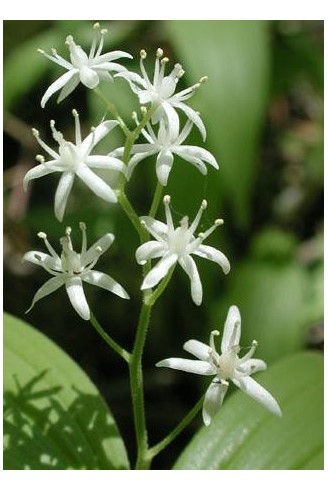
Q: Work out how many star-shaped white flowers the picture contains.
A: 7